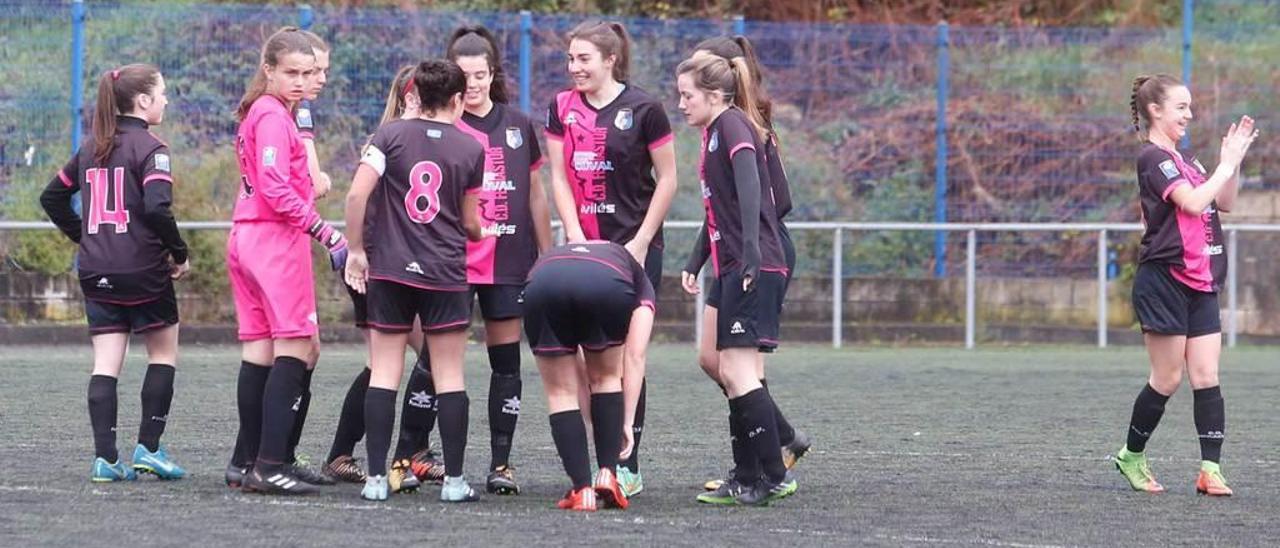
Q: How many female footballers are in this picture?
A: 11